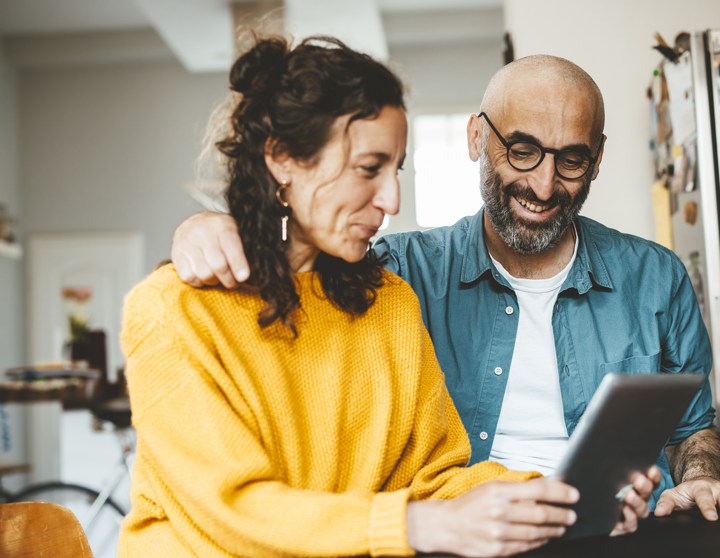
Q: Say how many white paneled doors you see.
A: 1